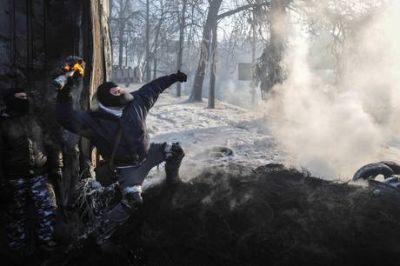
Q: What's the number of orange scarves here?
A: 0